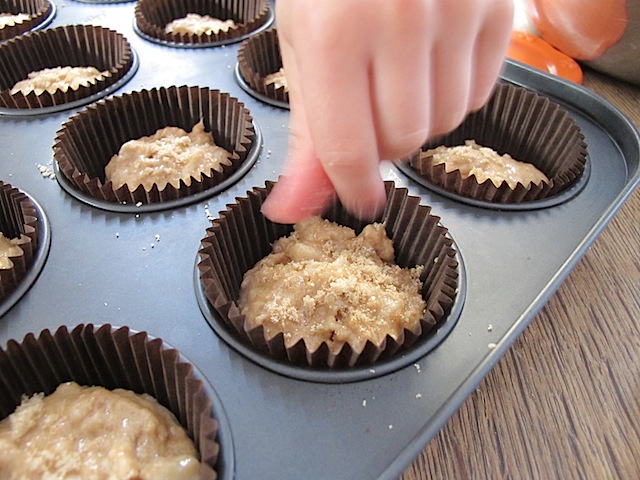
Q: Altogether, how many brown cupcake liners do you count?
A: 9